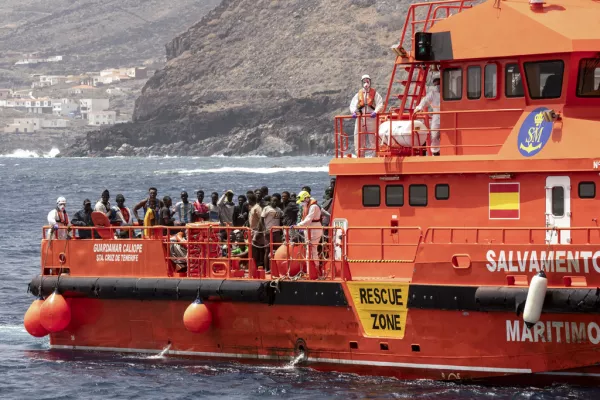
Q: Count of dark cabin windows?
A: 12